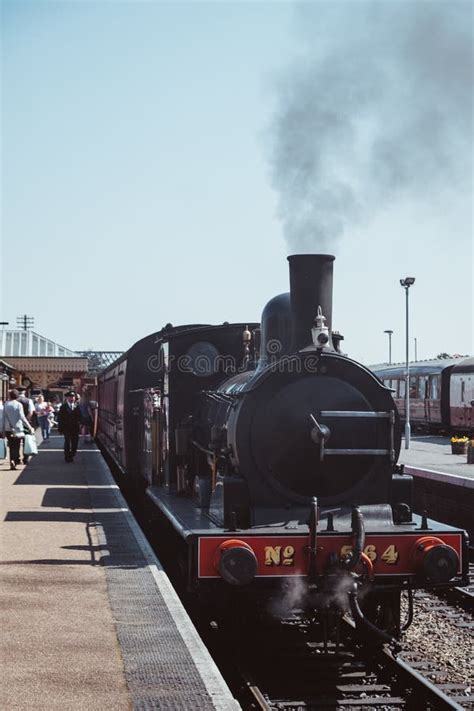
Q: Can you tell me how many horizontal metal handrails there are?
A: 2